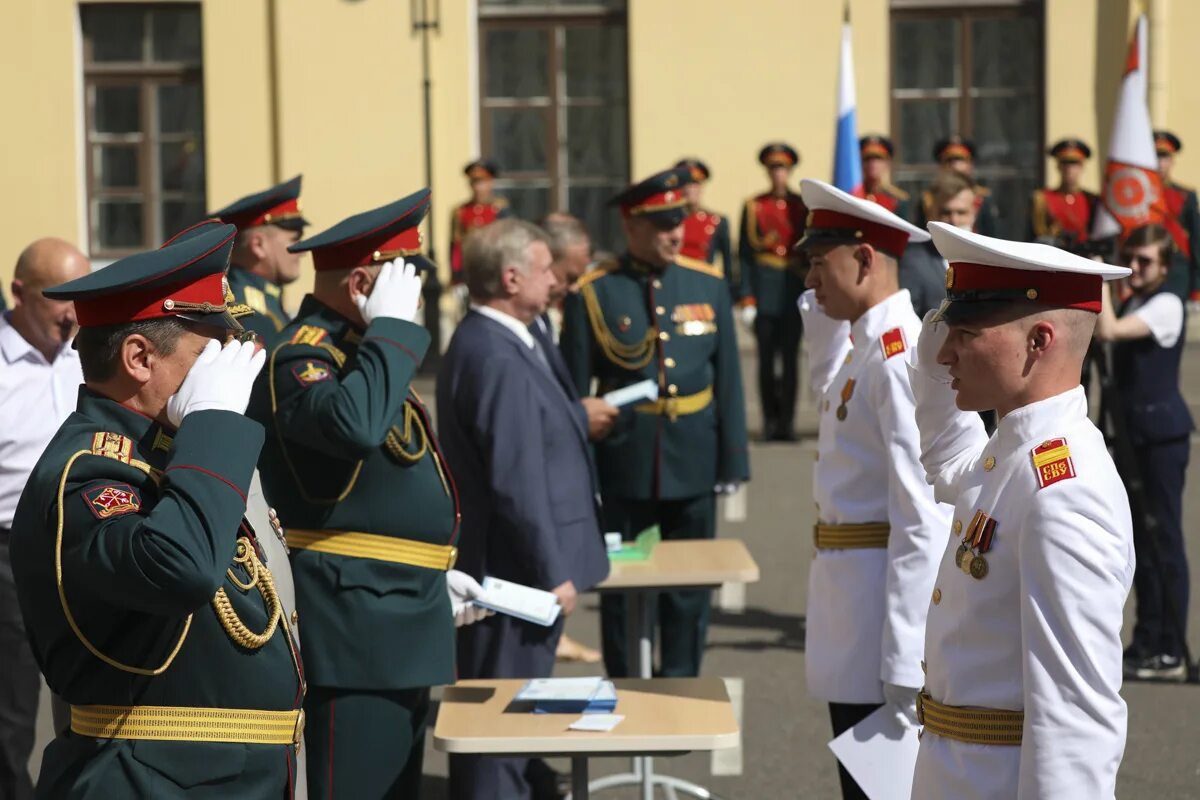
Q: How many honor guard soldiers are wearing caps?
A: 7